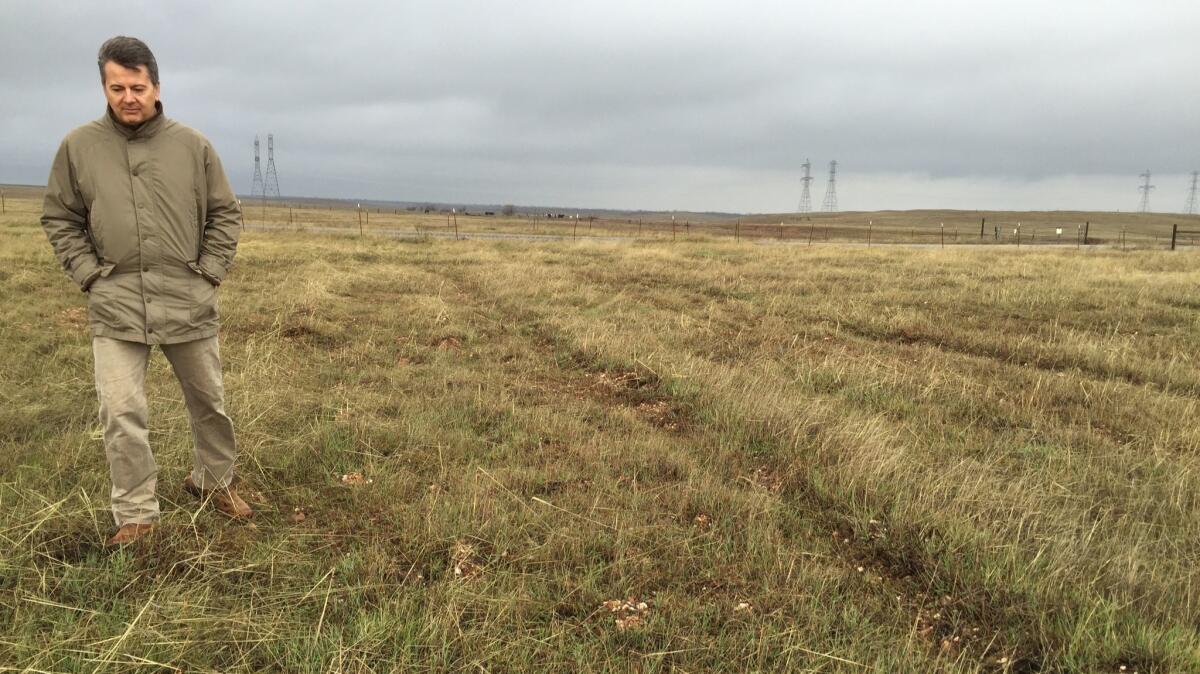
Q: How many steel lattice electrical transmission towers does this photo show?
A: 6